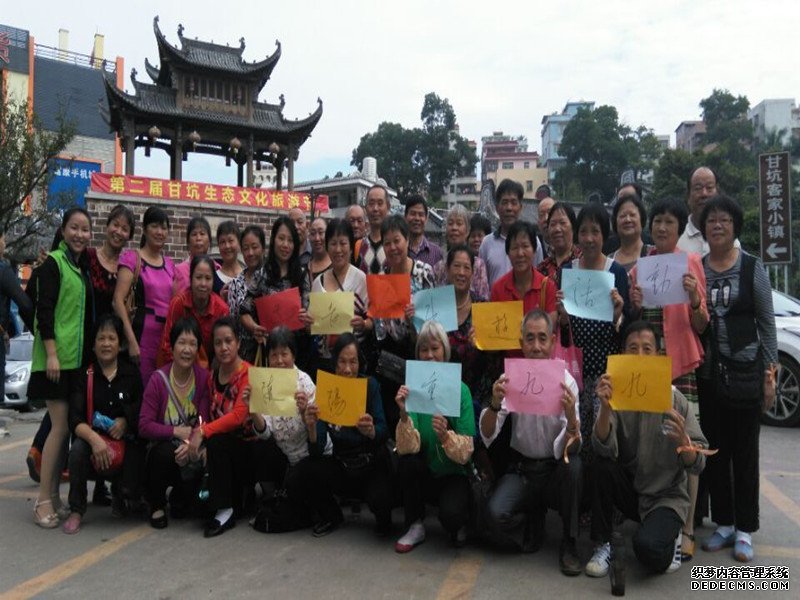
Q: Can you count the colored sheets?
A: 12